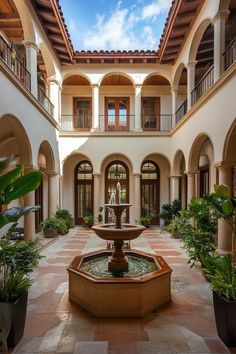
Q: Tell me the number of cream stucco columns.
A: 14